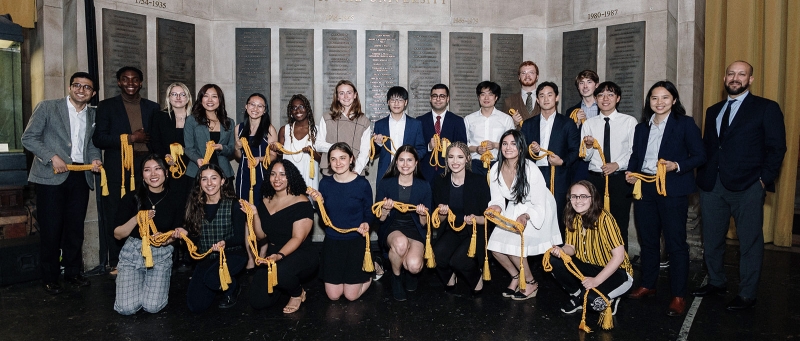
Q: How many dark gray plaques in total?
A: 11